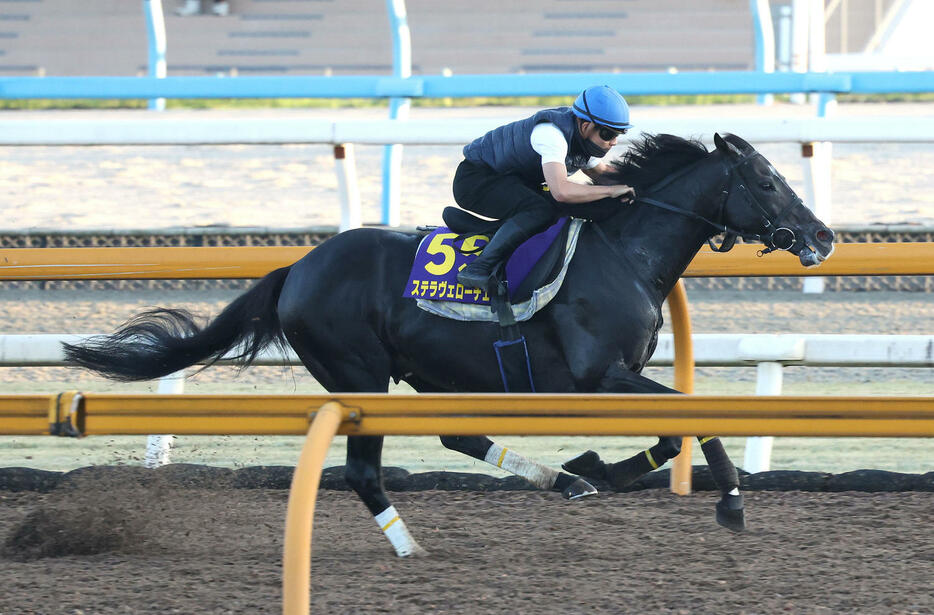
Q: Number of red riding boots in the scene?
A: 0